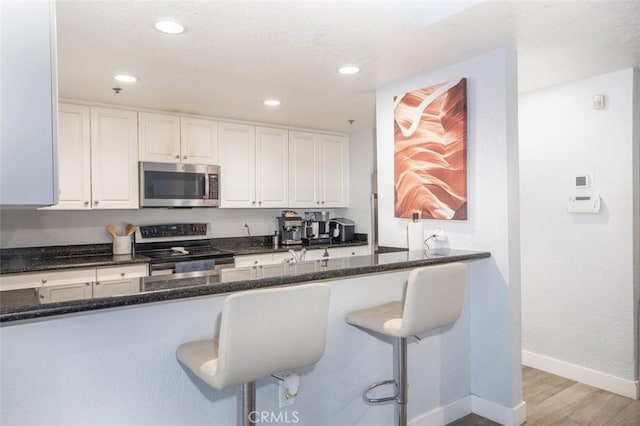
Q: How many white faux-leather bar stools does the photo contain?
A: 2